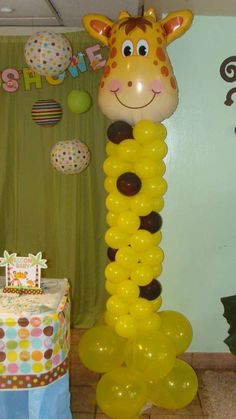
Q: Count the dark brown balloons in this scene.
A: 5